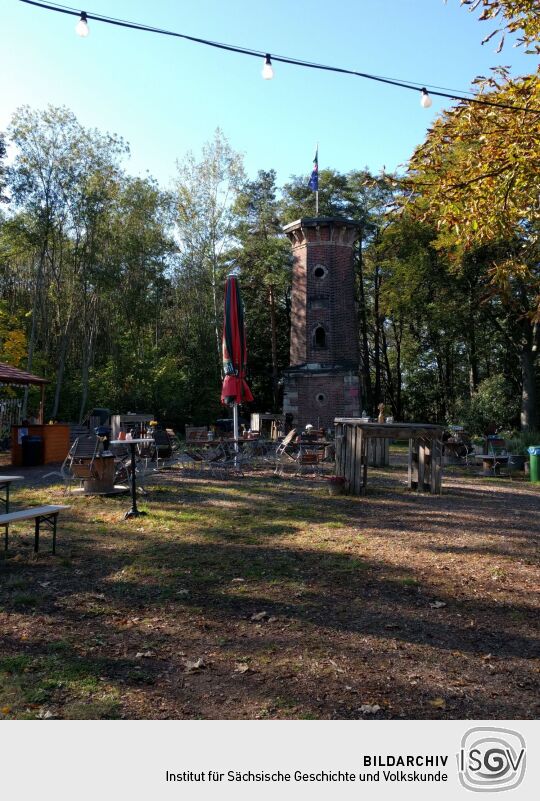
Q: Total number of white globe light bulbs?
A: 3